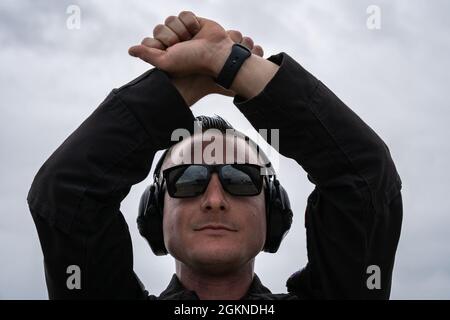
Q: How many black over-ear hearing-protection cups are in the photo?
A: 2